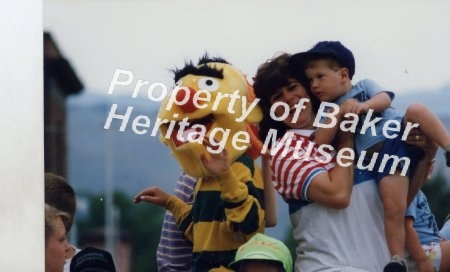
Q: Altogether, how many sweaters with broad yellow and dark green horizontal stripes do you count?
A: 1